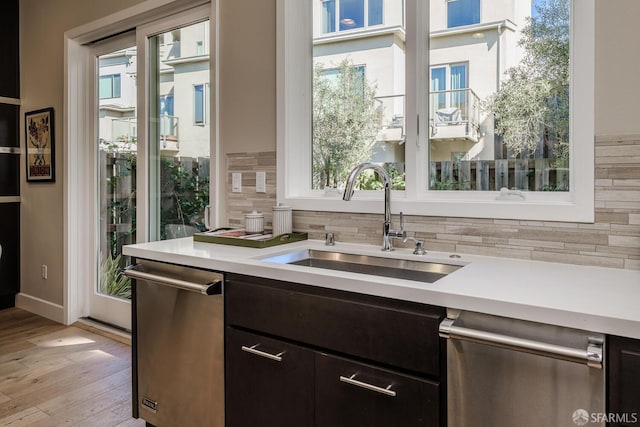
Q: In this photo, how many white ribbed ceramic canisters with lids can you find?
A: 2